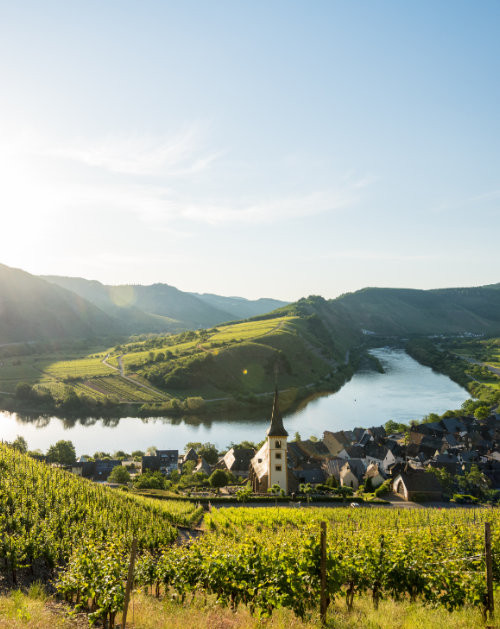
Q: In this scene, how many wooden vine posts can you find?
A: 3